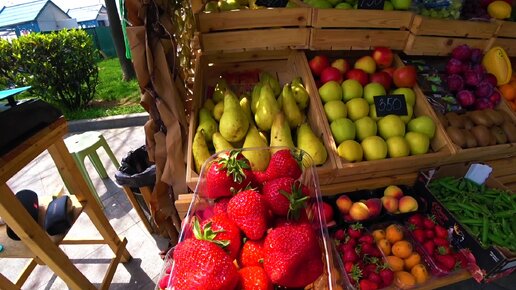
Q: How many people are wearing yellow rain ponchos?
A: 0